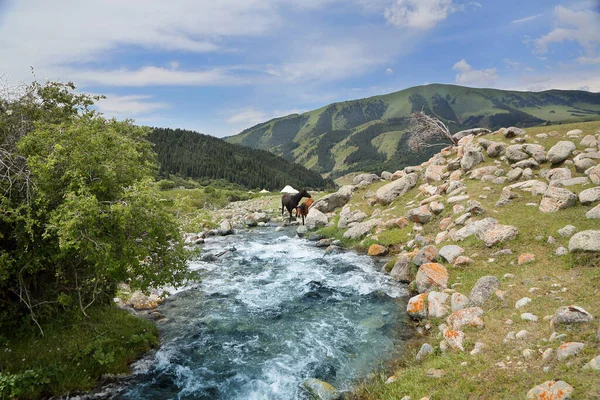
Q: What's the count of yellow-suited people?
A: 0